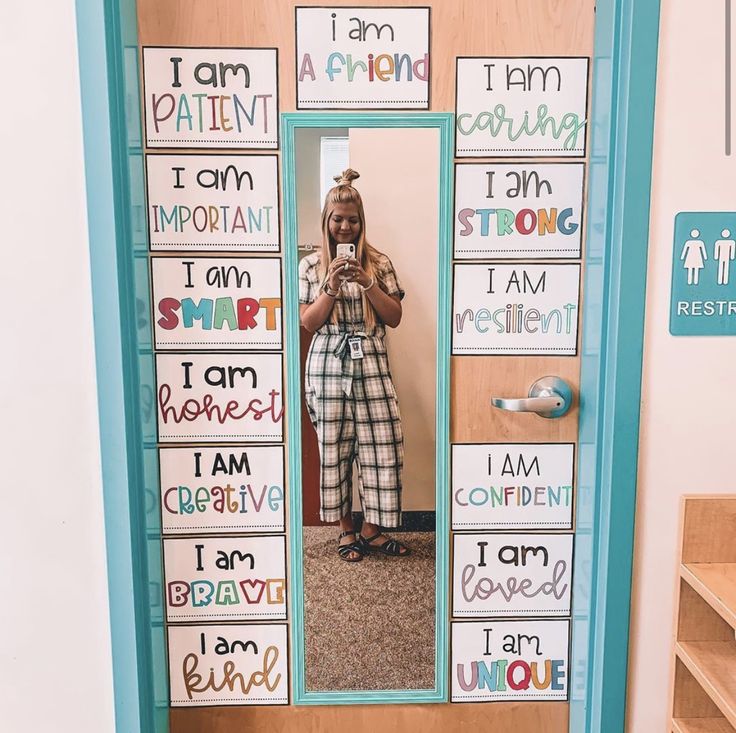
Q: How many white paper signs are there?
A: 14